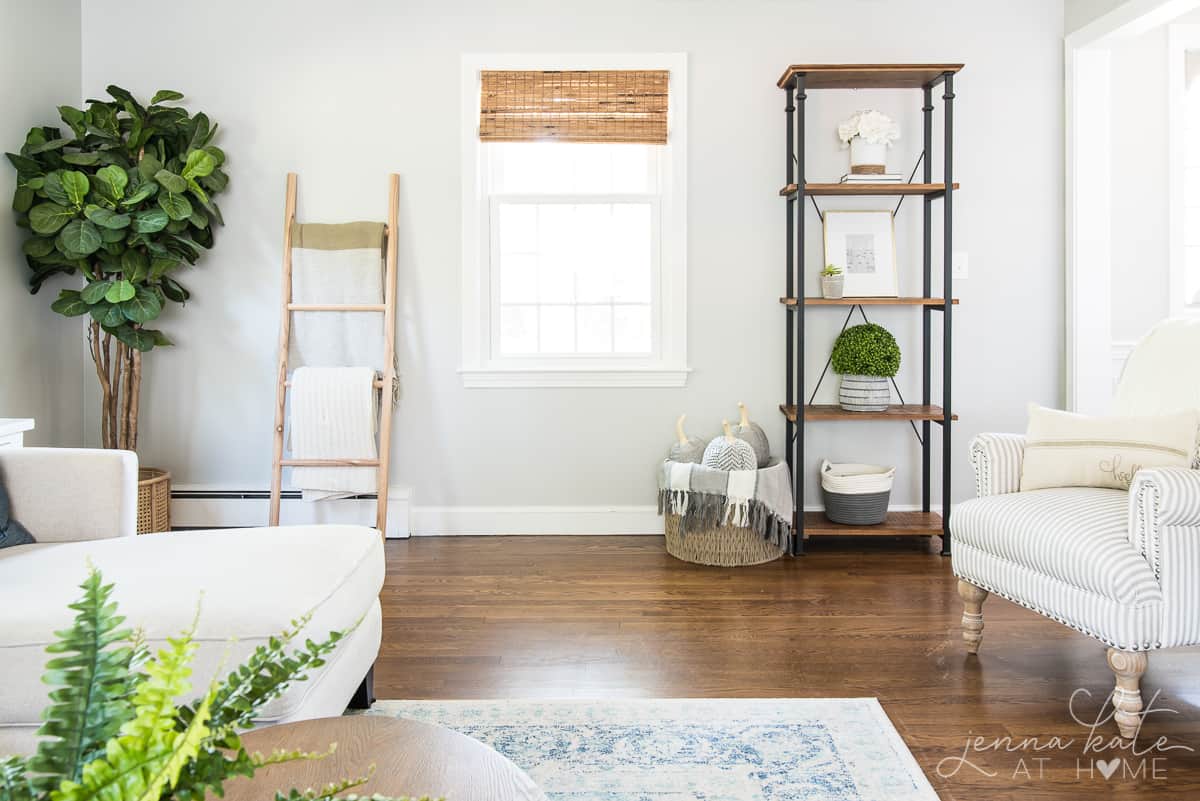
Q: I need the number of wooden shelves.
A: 5